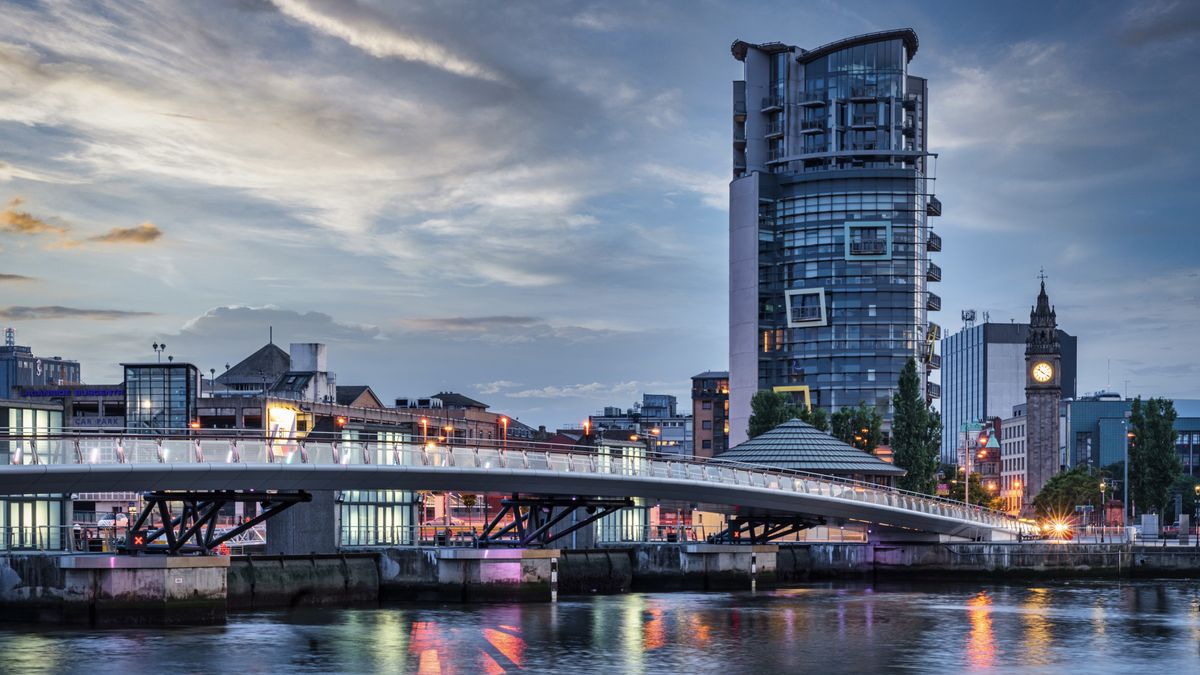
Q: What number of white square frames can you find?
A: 1